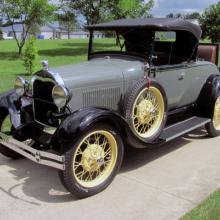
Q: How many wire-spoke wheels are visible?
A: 3